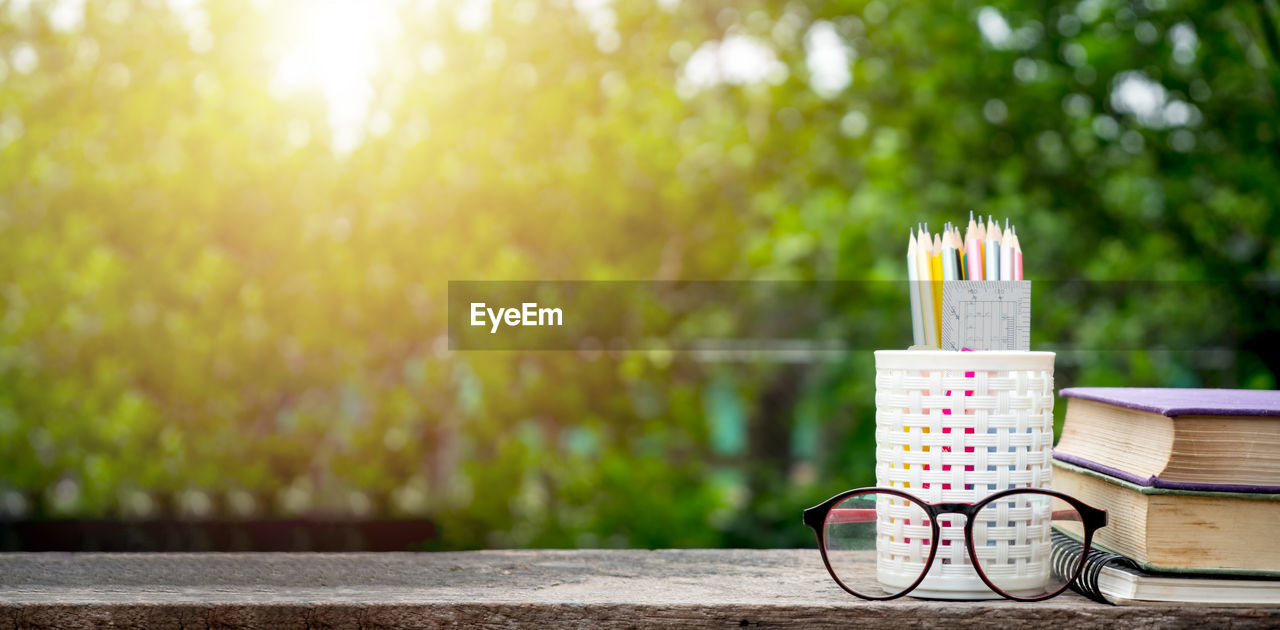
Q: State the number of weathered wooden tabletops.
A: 1